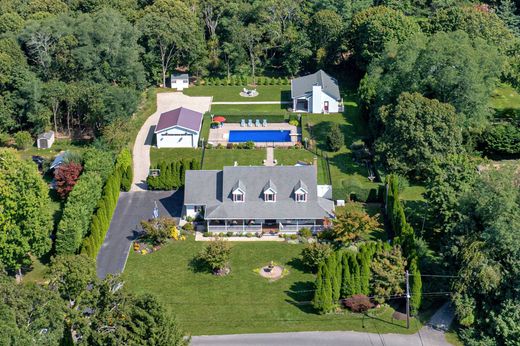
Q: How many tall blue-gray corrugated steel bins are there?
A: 0